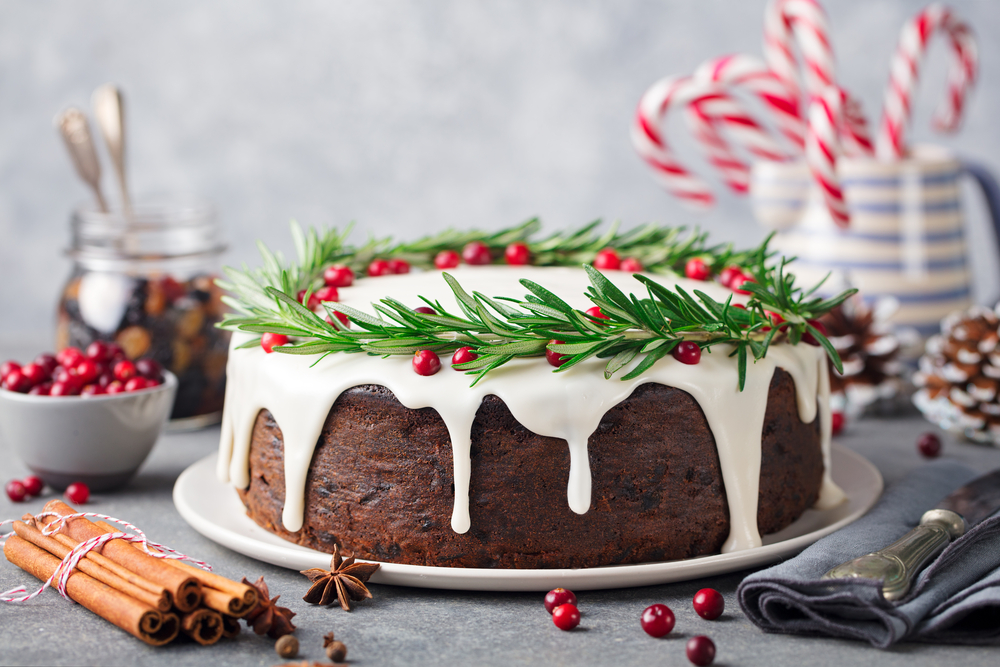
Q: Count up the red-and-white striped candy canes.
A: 5